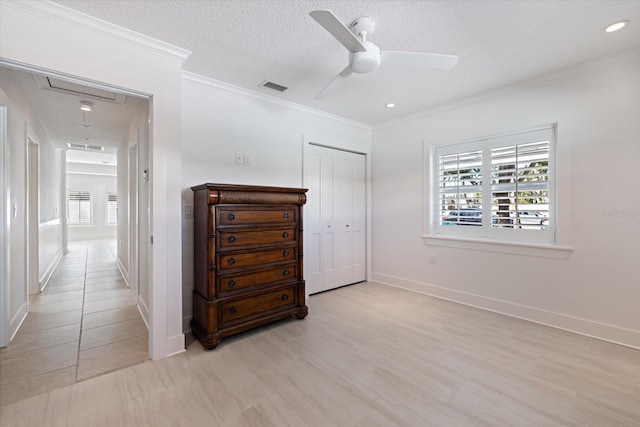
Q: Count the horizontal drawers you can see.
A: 5